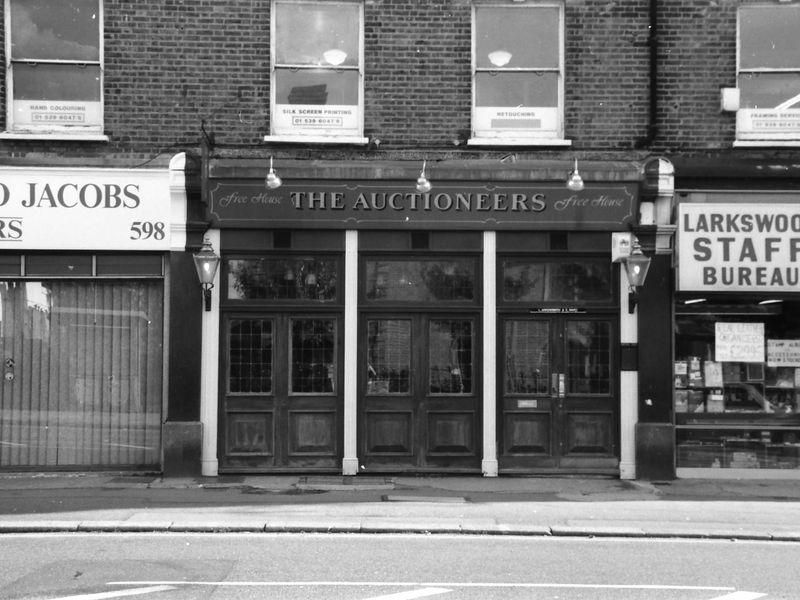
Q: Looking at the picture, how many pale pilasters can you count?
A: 4